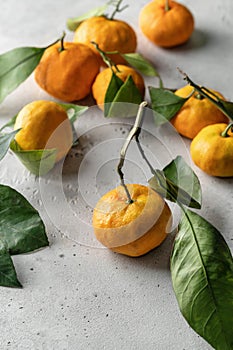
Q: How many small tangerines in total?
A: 8